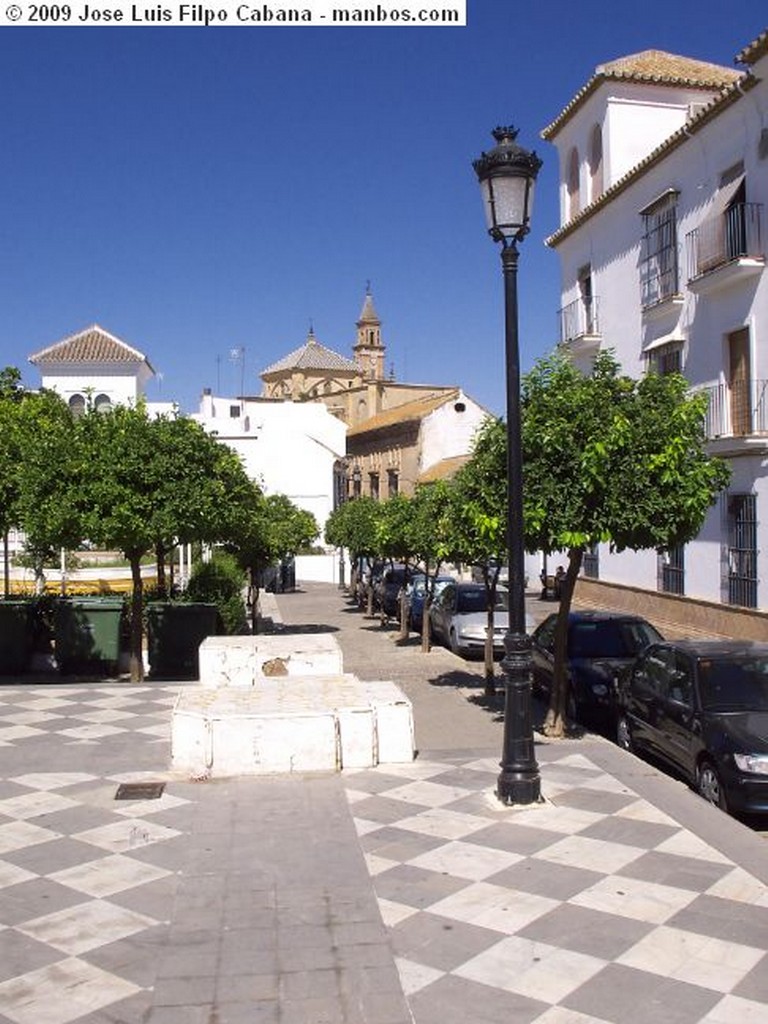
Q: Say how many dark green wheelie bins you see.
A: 3